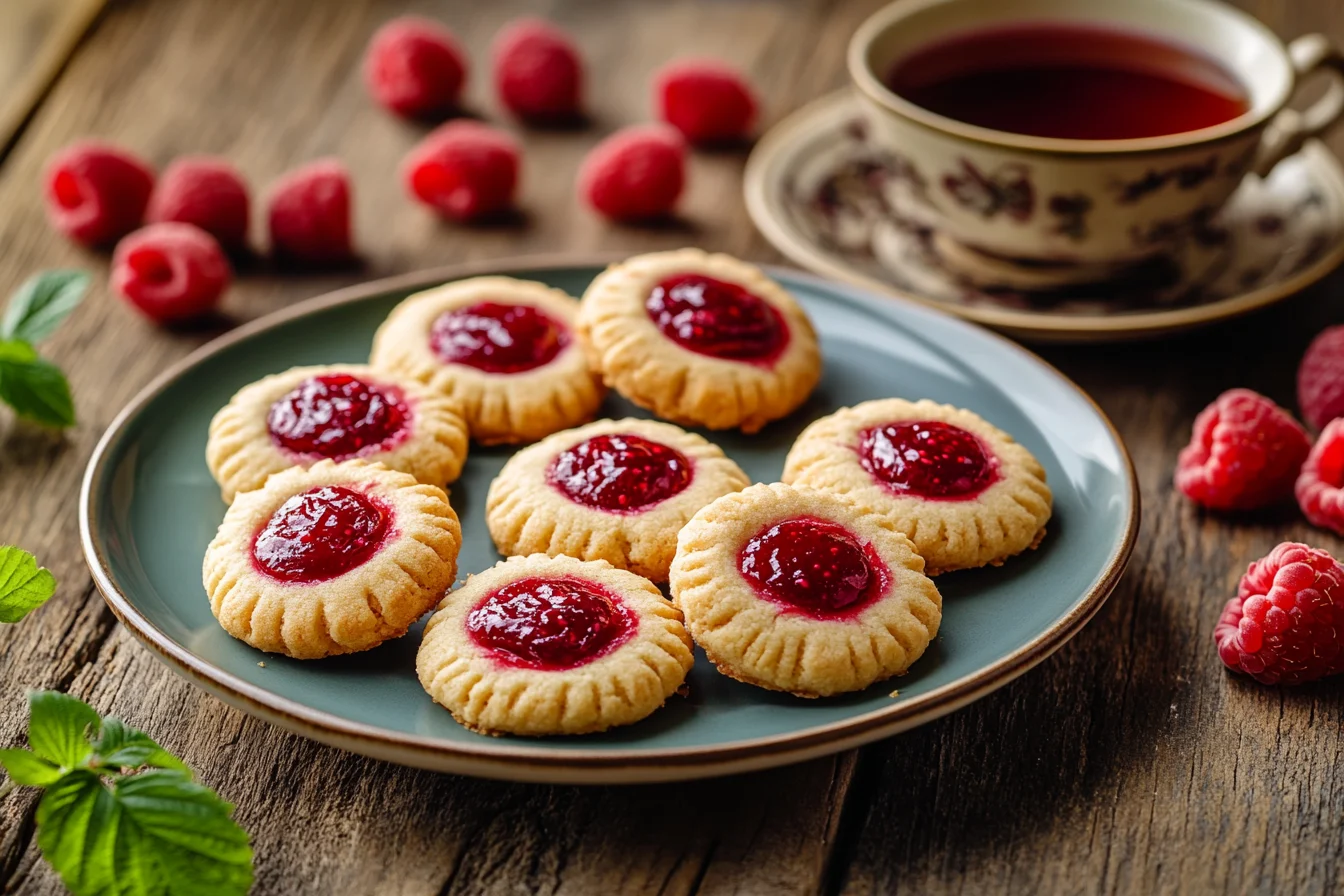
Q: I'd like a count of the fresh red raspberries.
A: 13